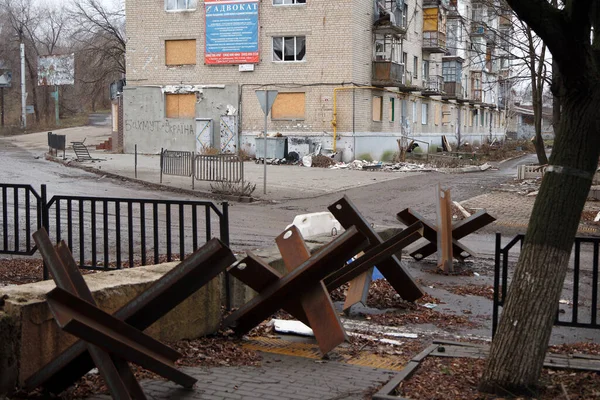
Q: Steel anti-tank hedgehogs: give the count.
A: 4